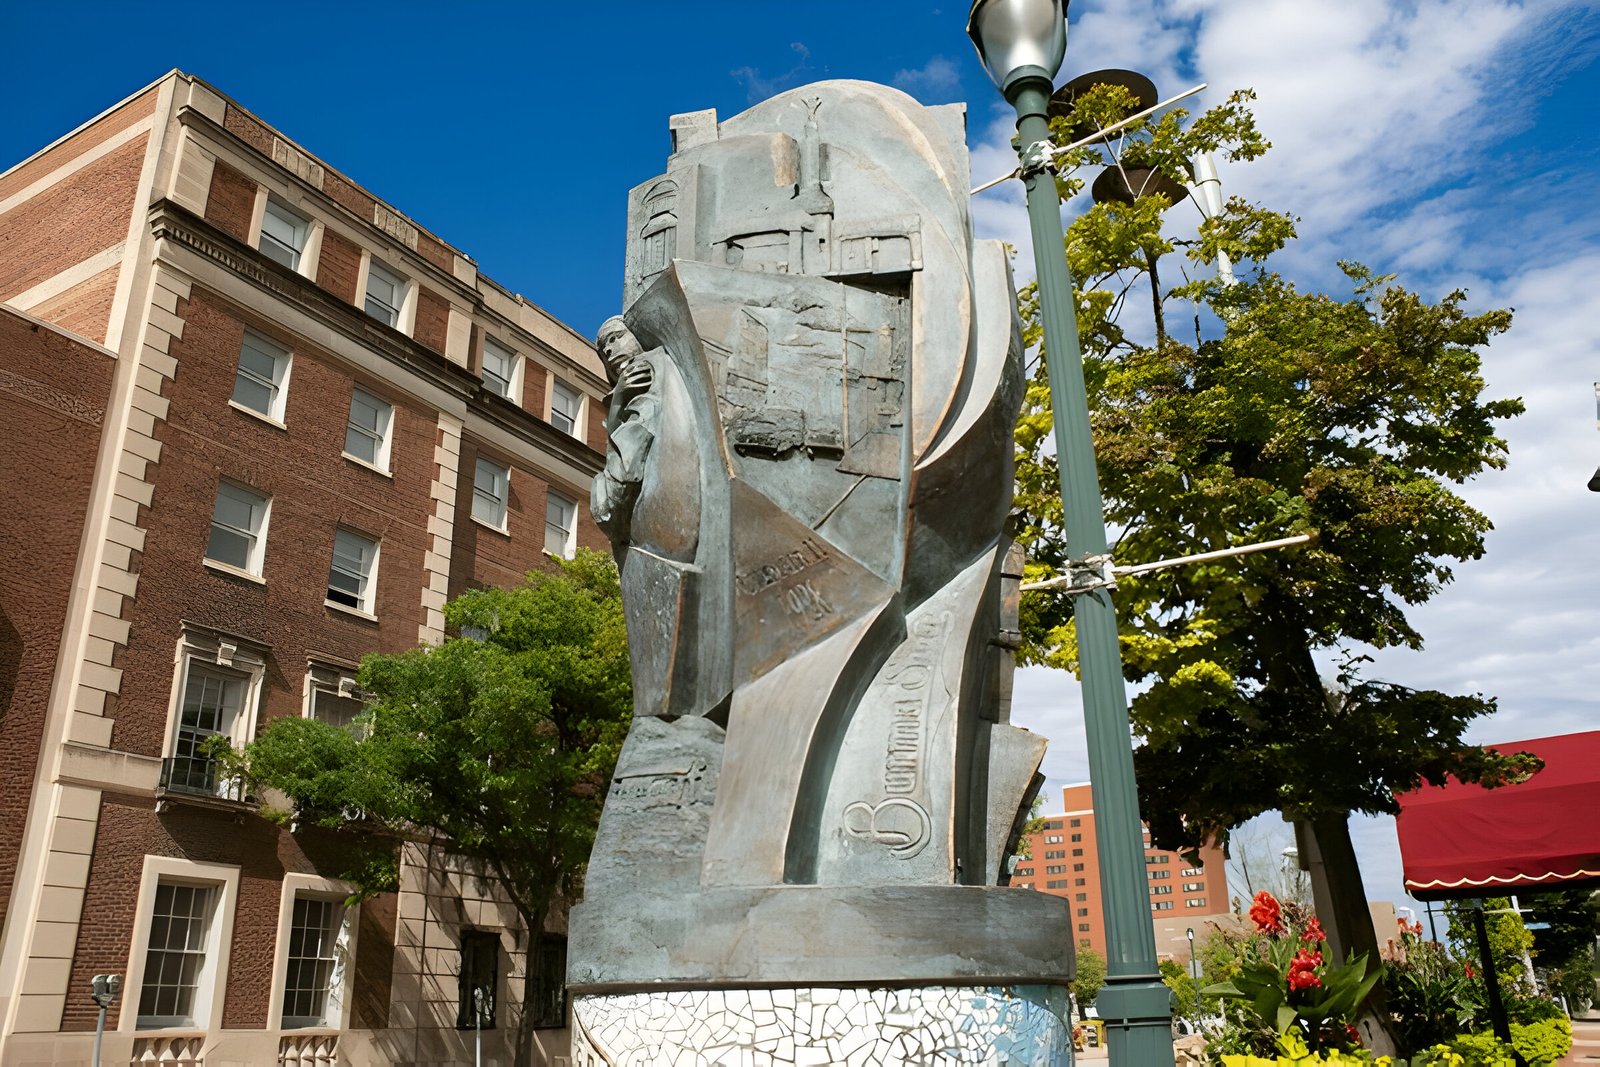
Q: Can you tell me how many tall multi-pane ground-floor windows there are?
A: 2